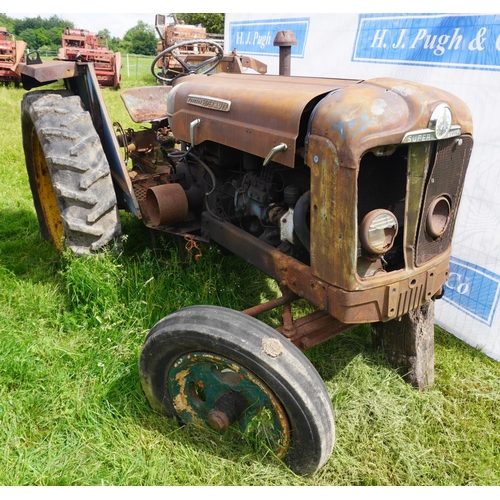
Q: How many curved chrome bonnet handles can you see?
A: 2